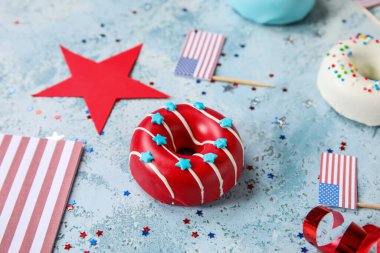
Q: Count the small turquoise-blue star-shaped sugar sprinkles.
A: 9